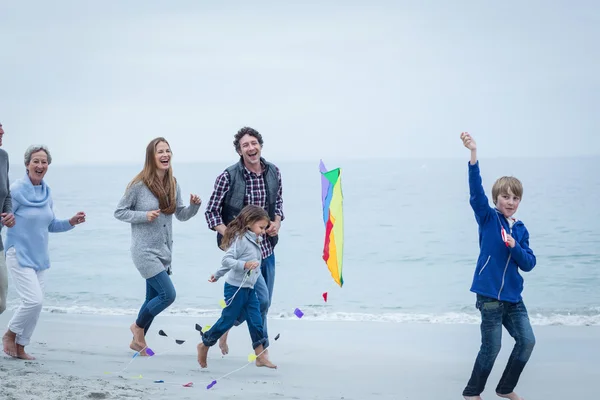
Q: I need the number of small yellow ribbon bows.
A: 5